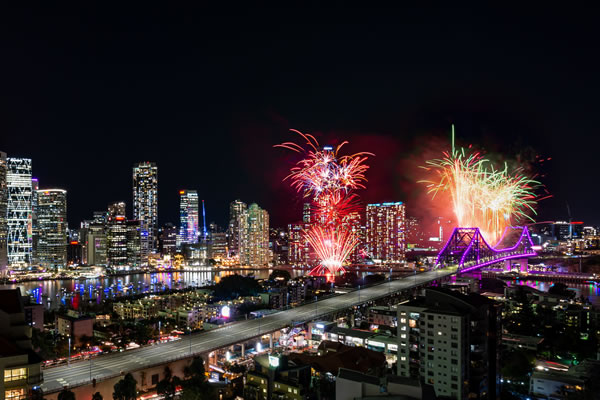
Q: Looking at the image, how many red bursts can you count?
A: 3